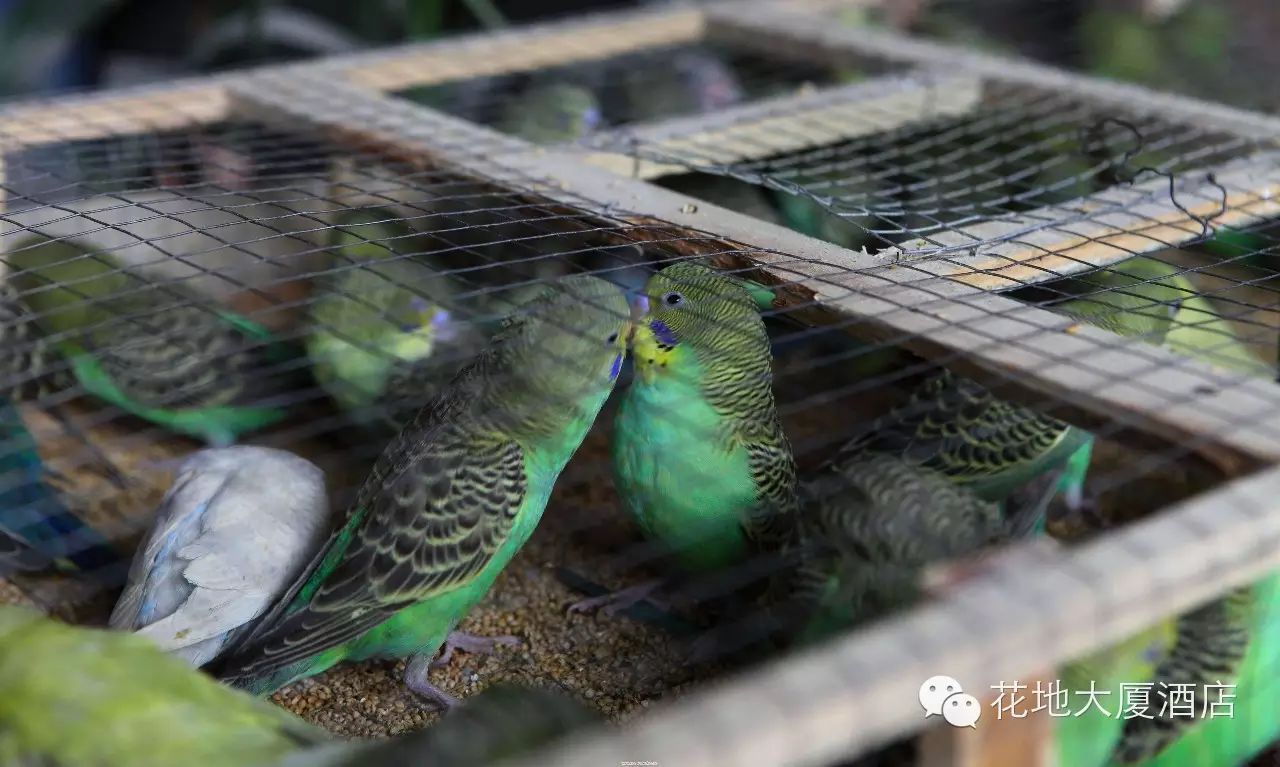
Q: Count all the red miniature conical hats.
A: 0